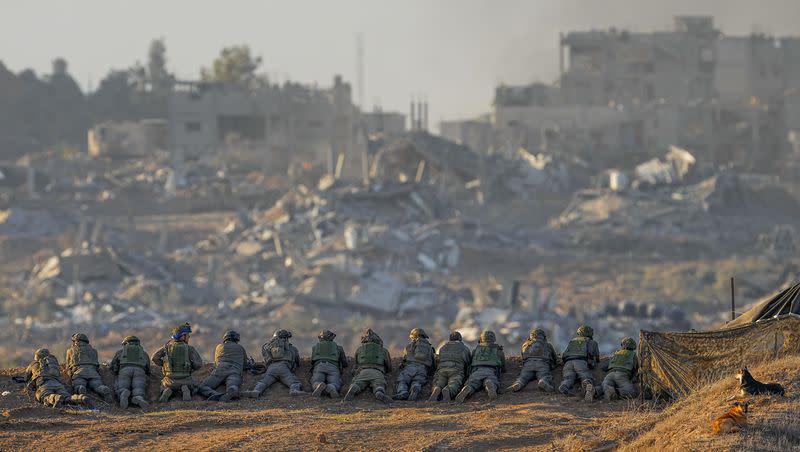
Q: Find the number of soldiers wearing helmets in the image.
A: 14